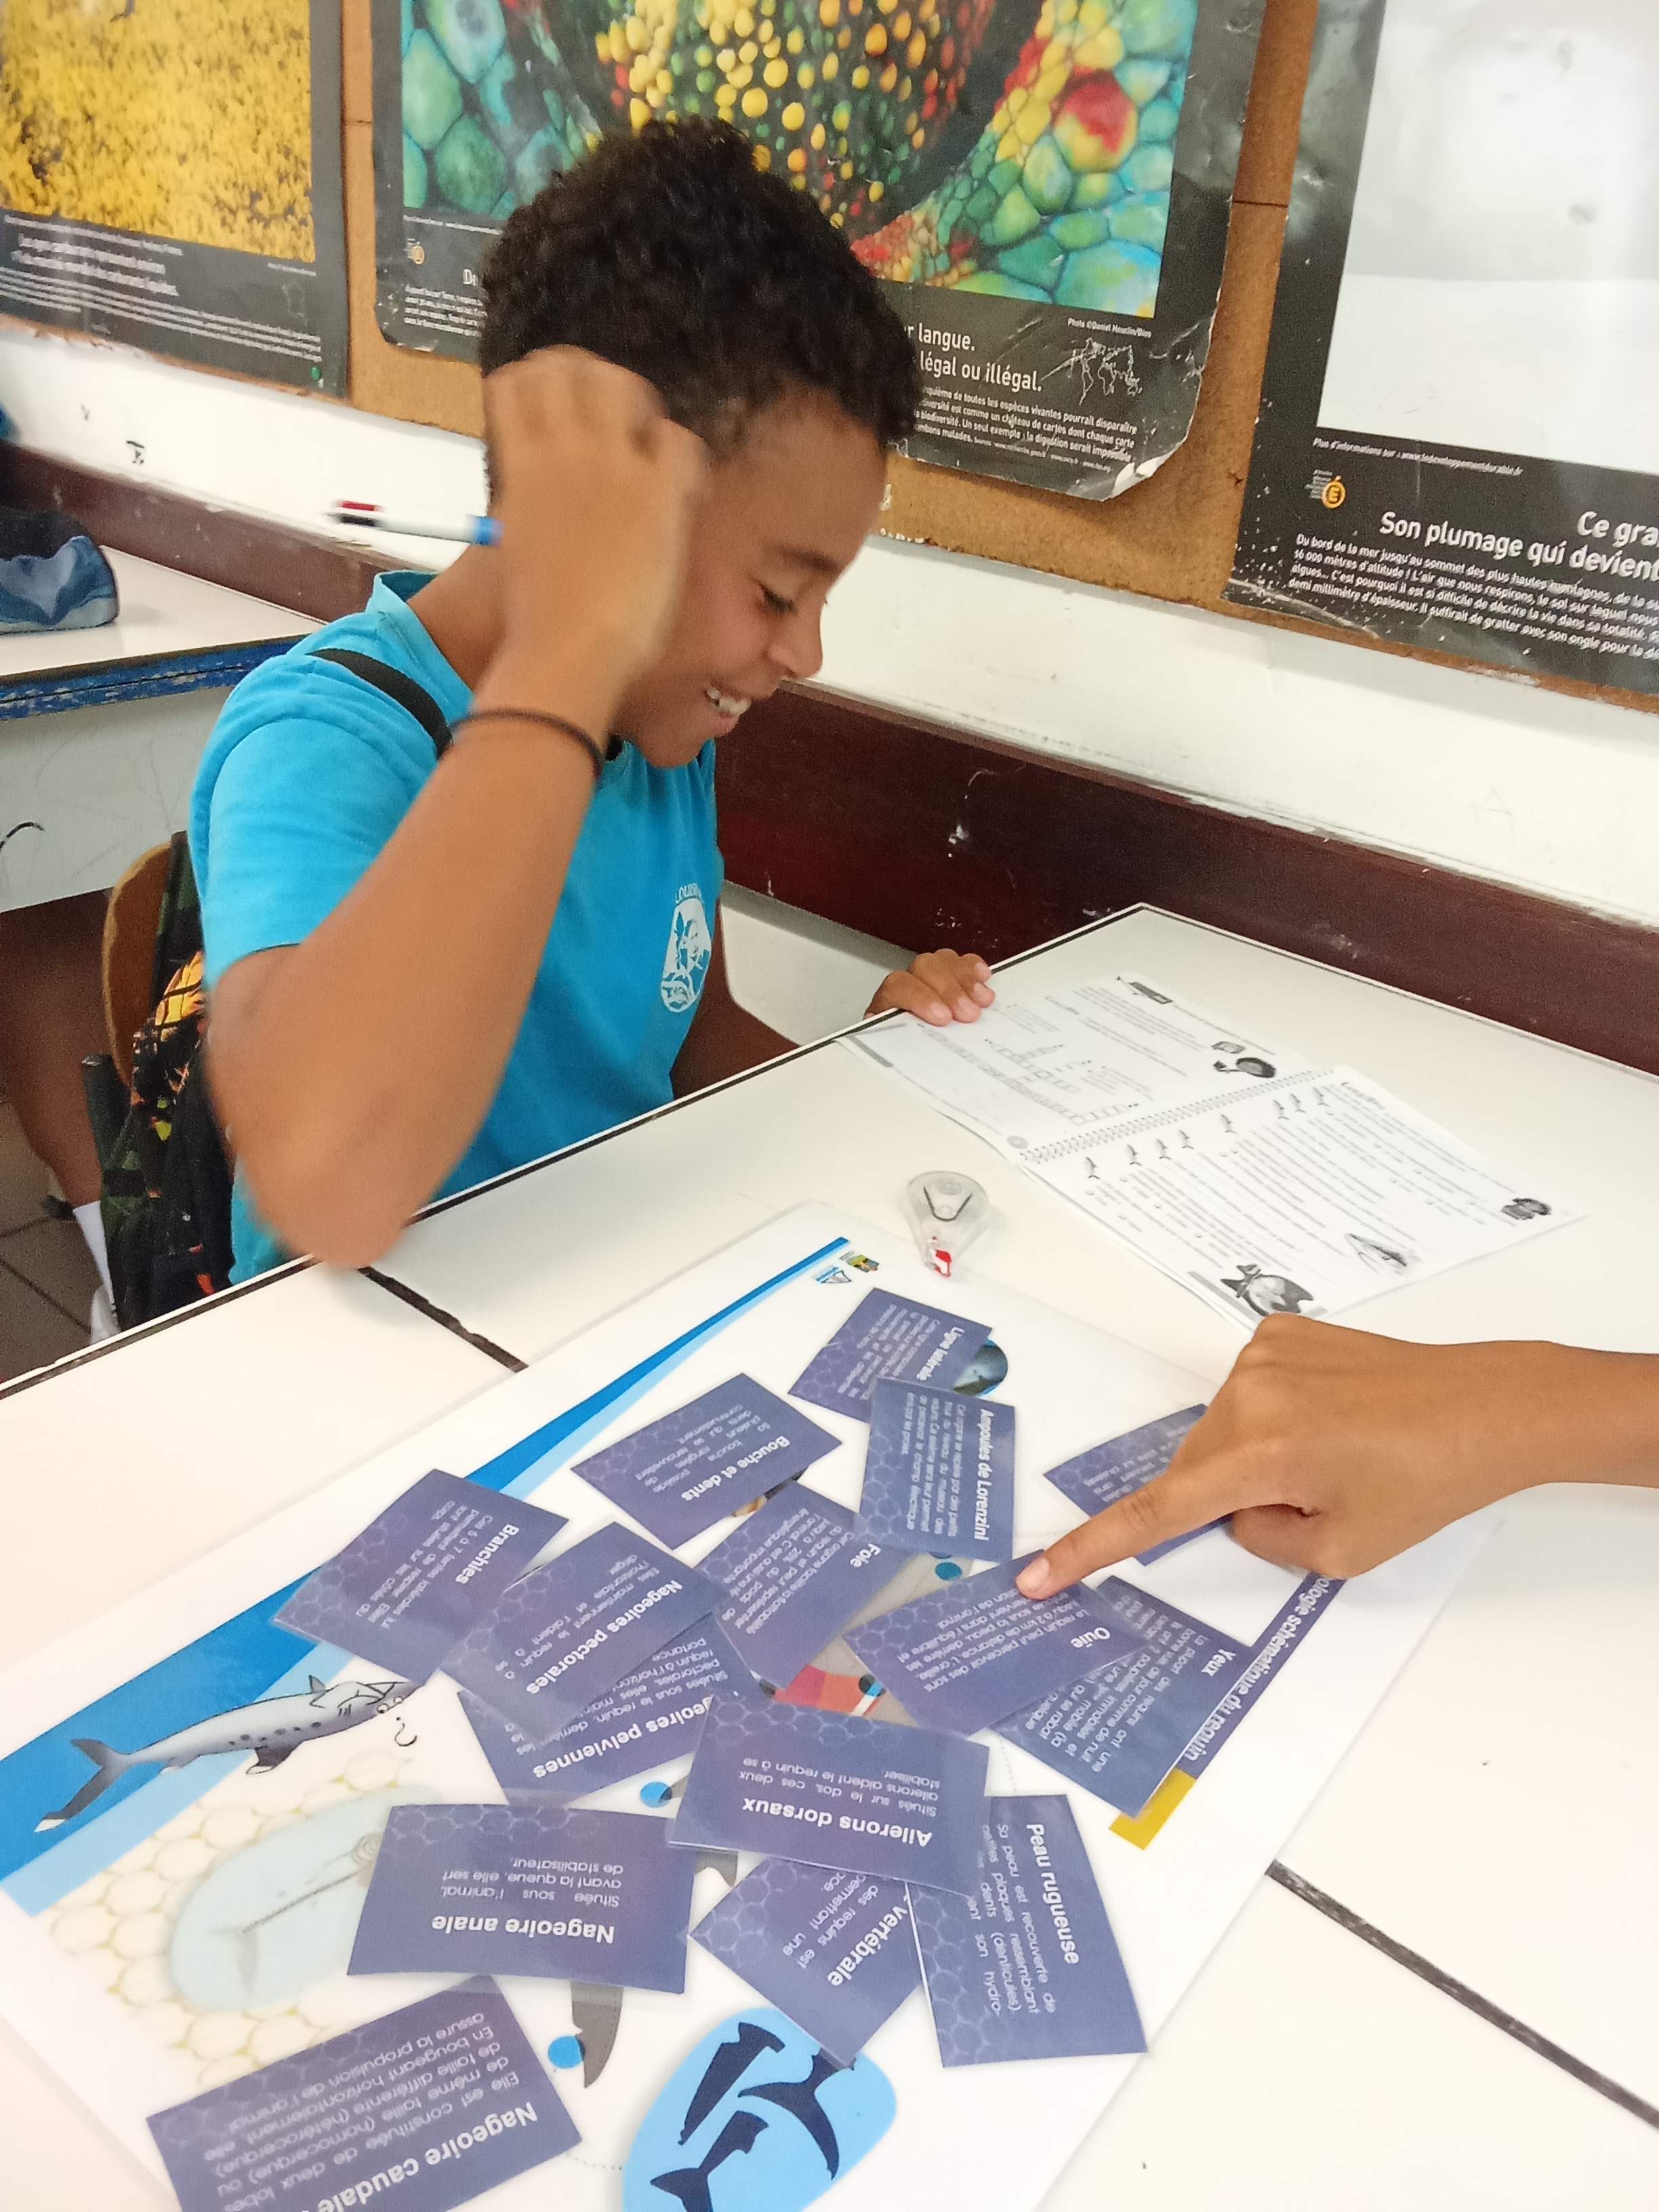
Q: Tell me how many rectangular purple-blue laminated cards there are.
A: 15